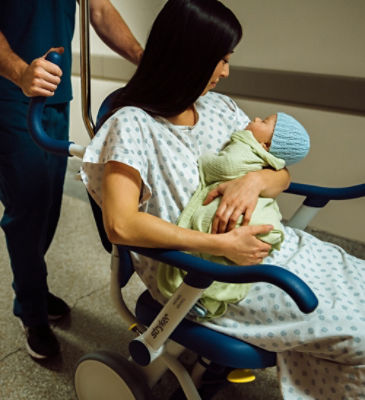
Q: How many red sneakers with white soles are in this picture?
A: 0